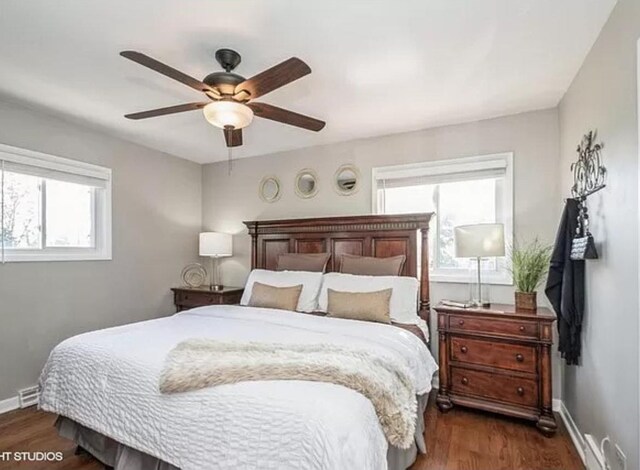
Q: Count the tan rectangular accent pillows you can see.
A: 2